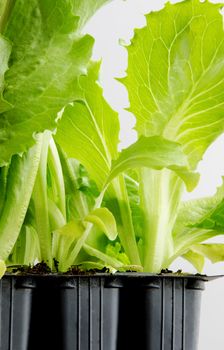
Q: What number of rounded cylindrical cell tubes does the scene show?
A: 3